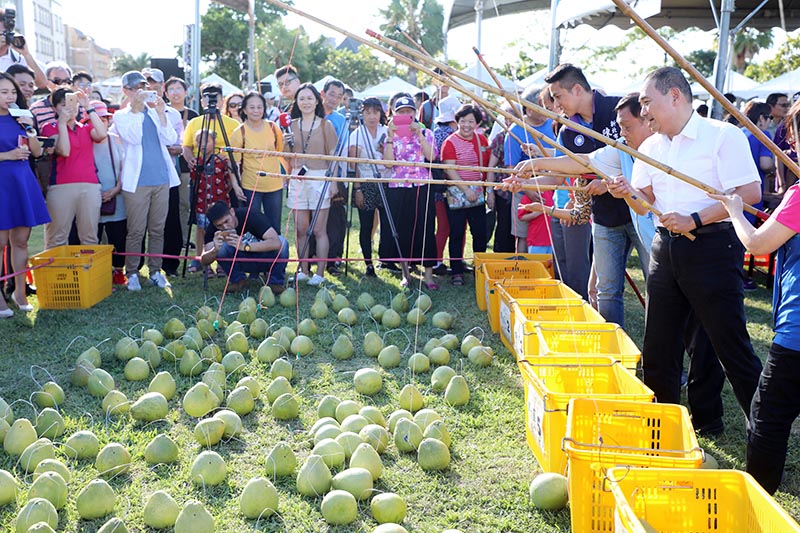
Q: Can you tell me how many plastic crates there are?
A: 9